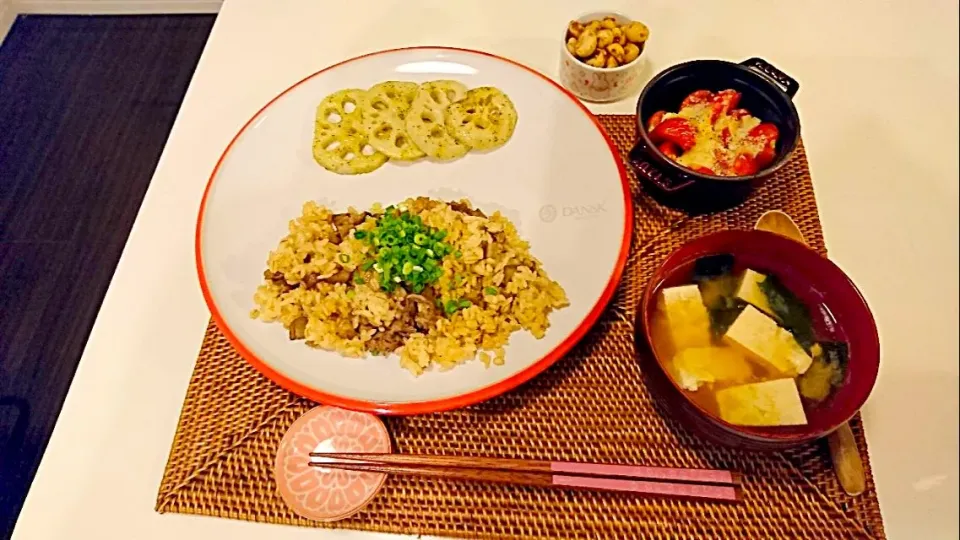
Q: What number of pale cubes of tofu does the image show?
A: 5